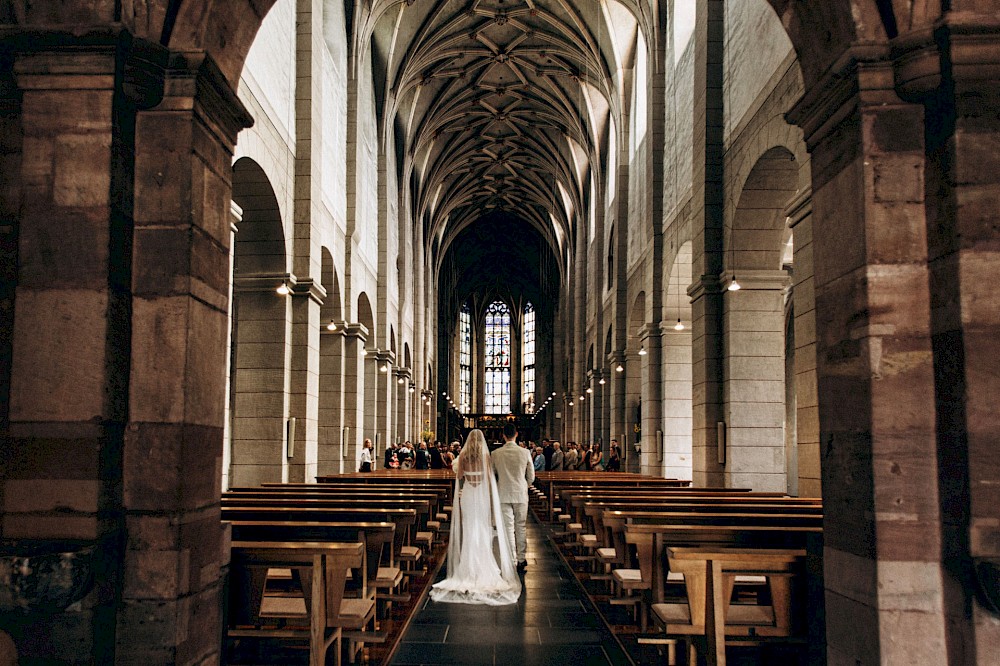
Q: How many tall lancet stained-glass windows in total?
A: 3